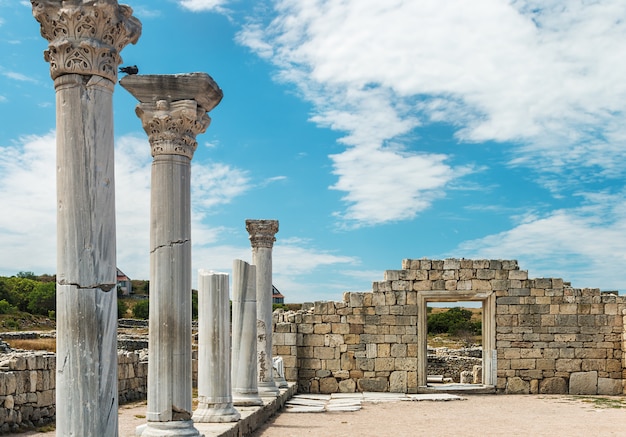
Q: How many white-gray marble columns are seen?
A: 5